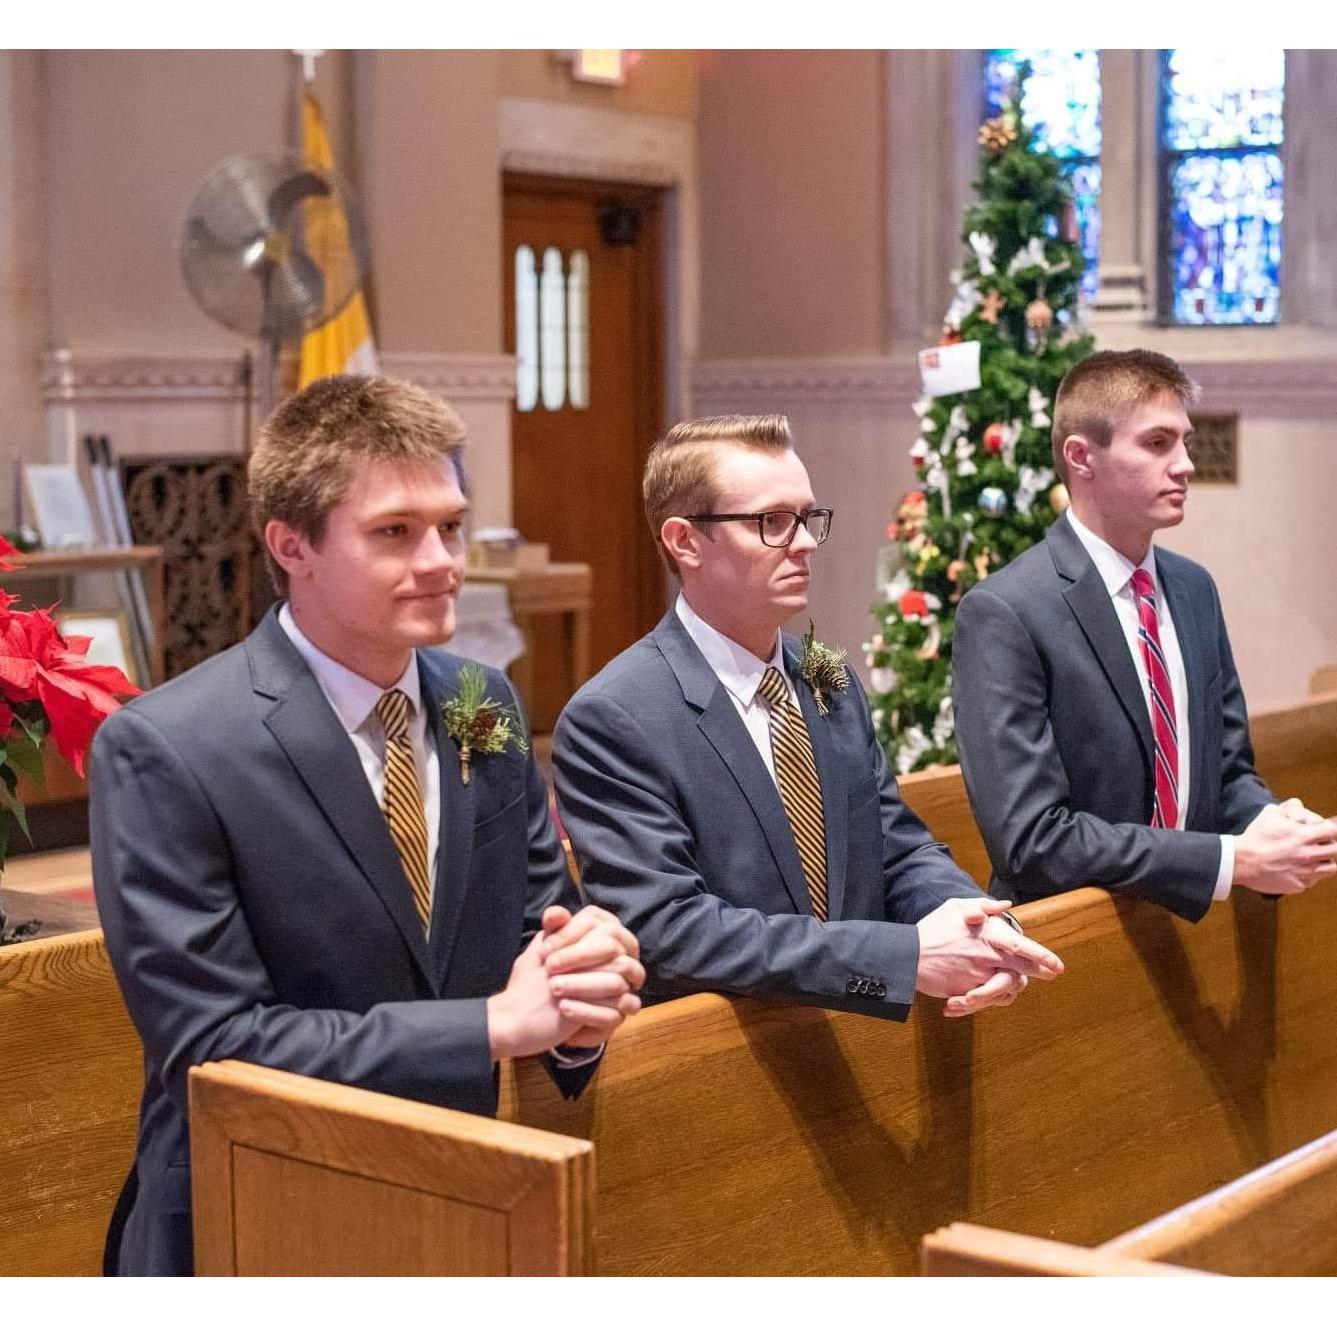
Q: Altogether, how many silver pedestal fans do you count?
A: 1